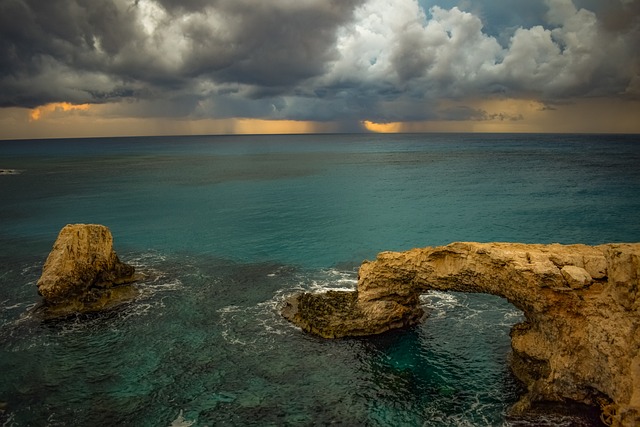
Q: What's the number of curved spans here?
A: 1